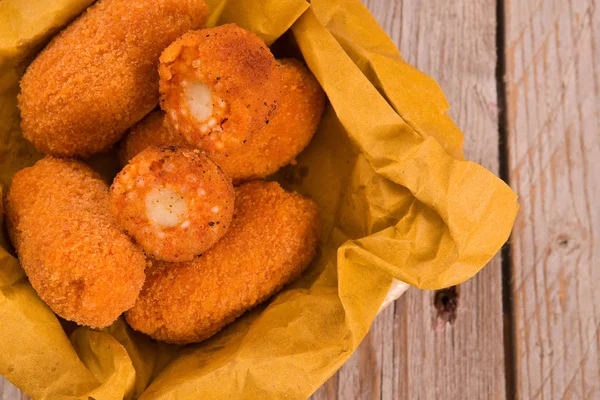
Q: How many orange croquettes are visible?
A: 6